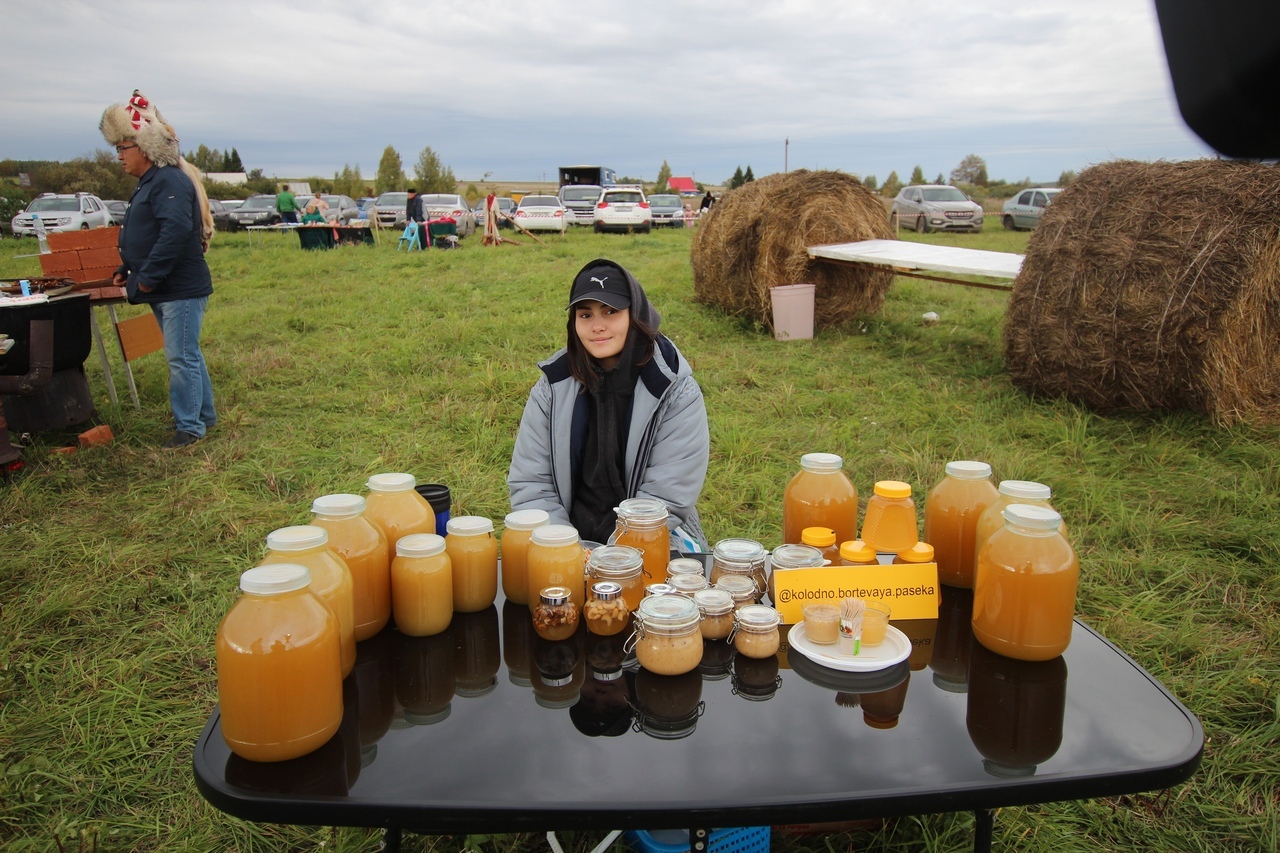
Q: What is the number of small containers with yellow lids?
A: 4